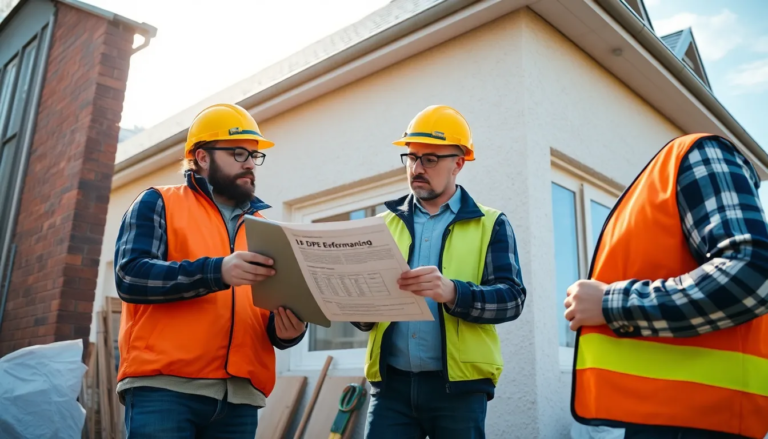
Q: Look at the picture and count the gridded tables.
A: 1